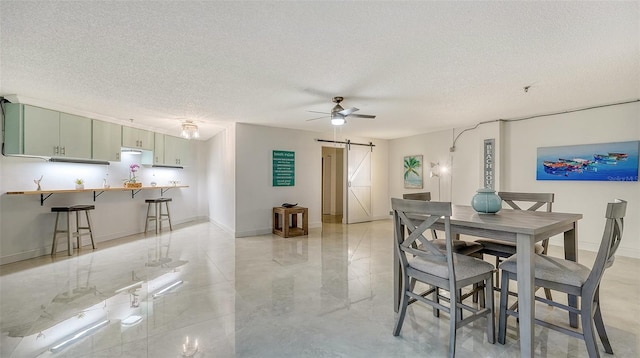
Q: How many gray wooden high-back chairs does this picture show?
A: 4